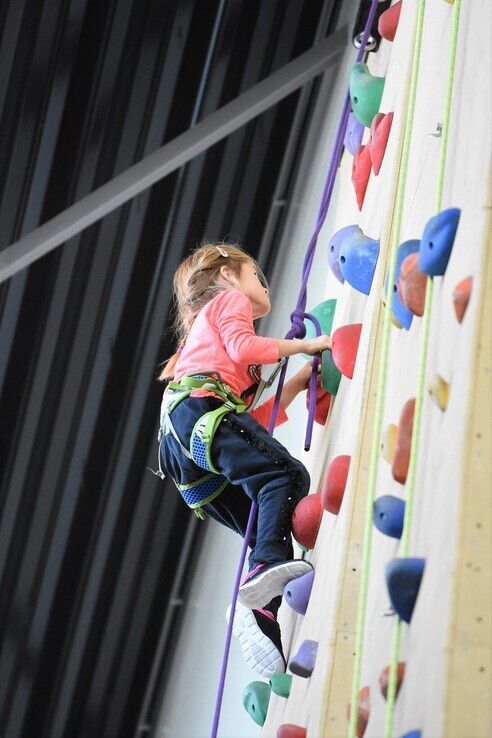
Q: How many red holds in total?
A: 13